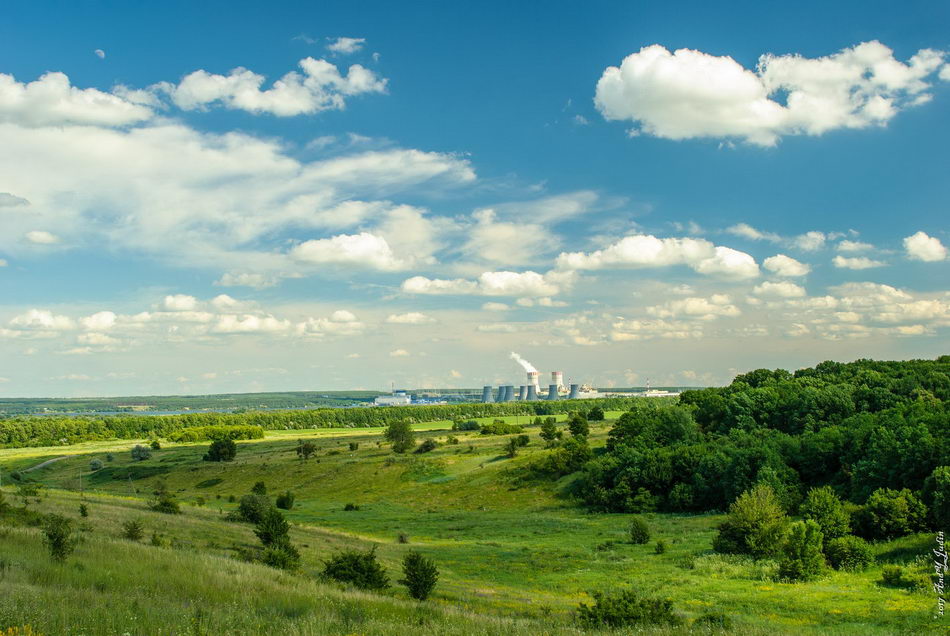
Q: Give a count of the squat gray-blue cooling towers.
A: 7